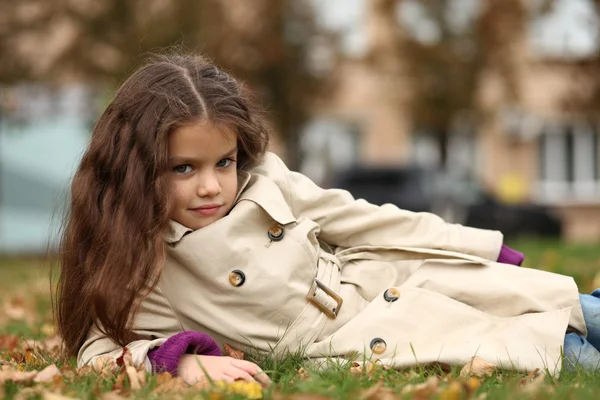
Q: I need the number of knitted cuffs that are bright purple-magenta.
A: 2